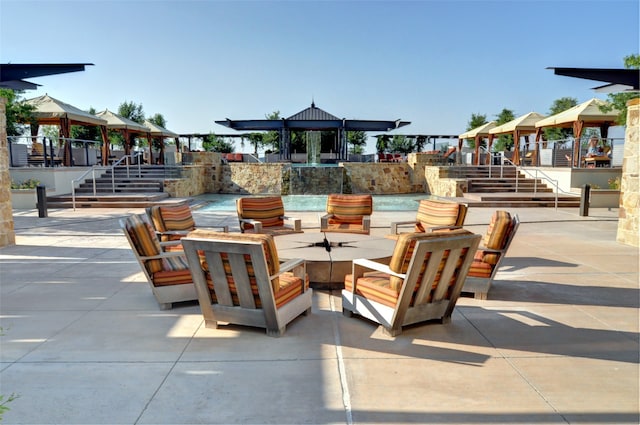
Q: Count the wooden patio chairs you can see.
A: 8